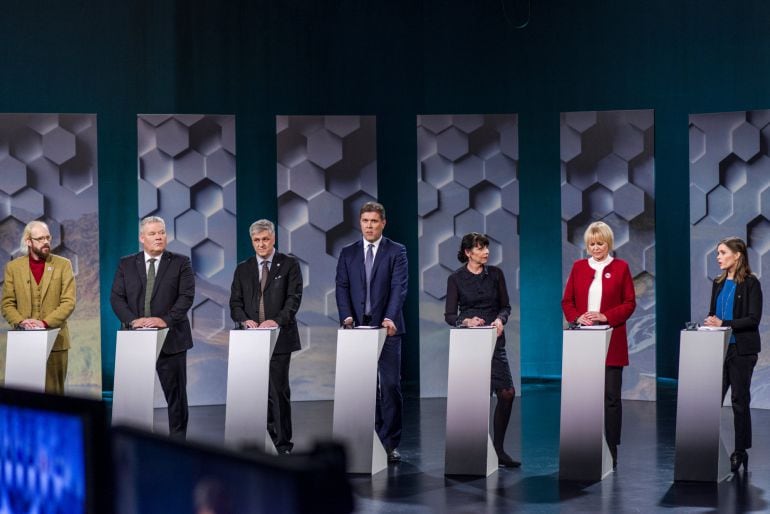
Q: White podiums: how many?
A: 7